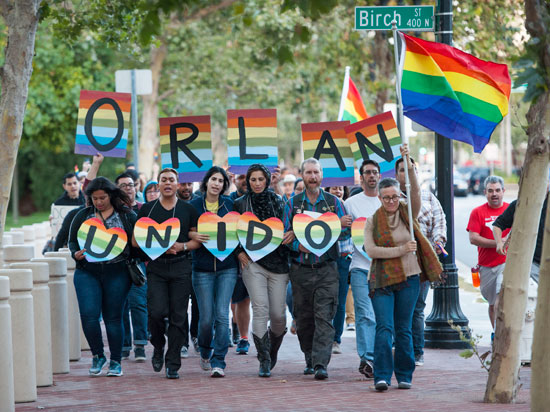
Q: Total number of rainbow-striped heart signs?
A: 6